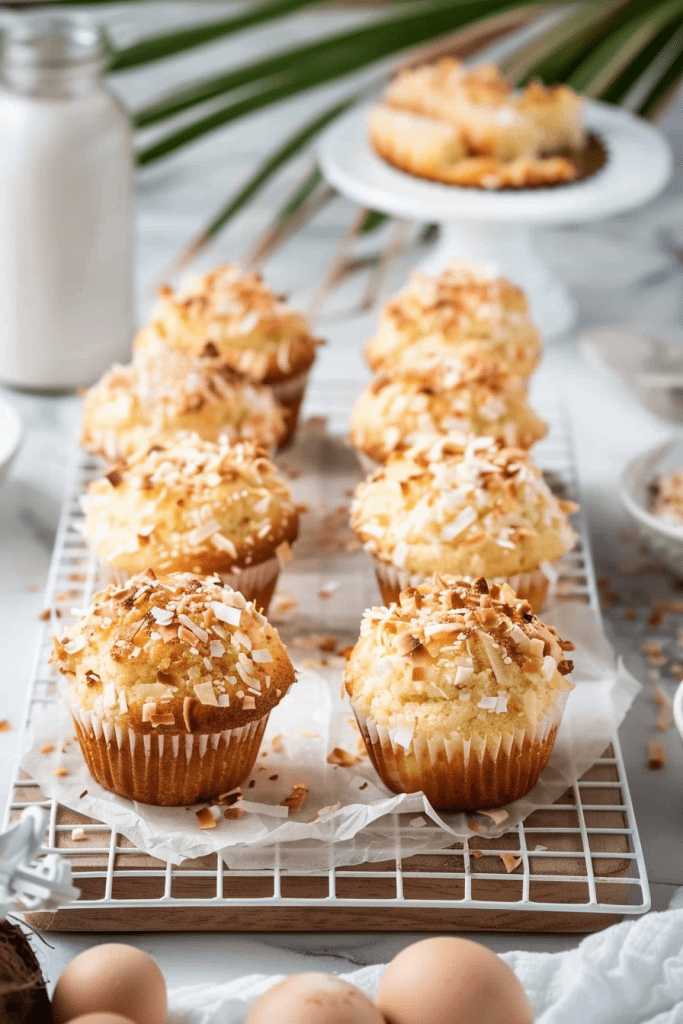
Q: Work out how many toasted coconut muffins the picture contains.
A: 8